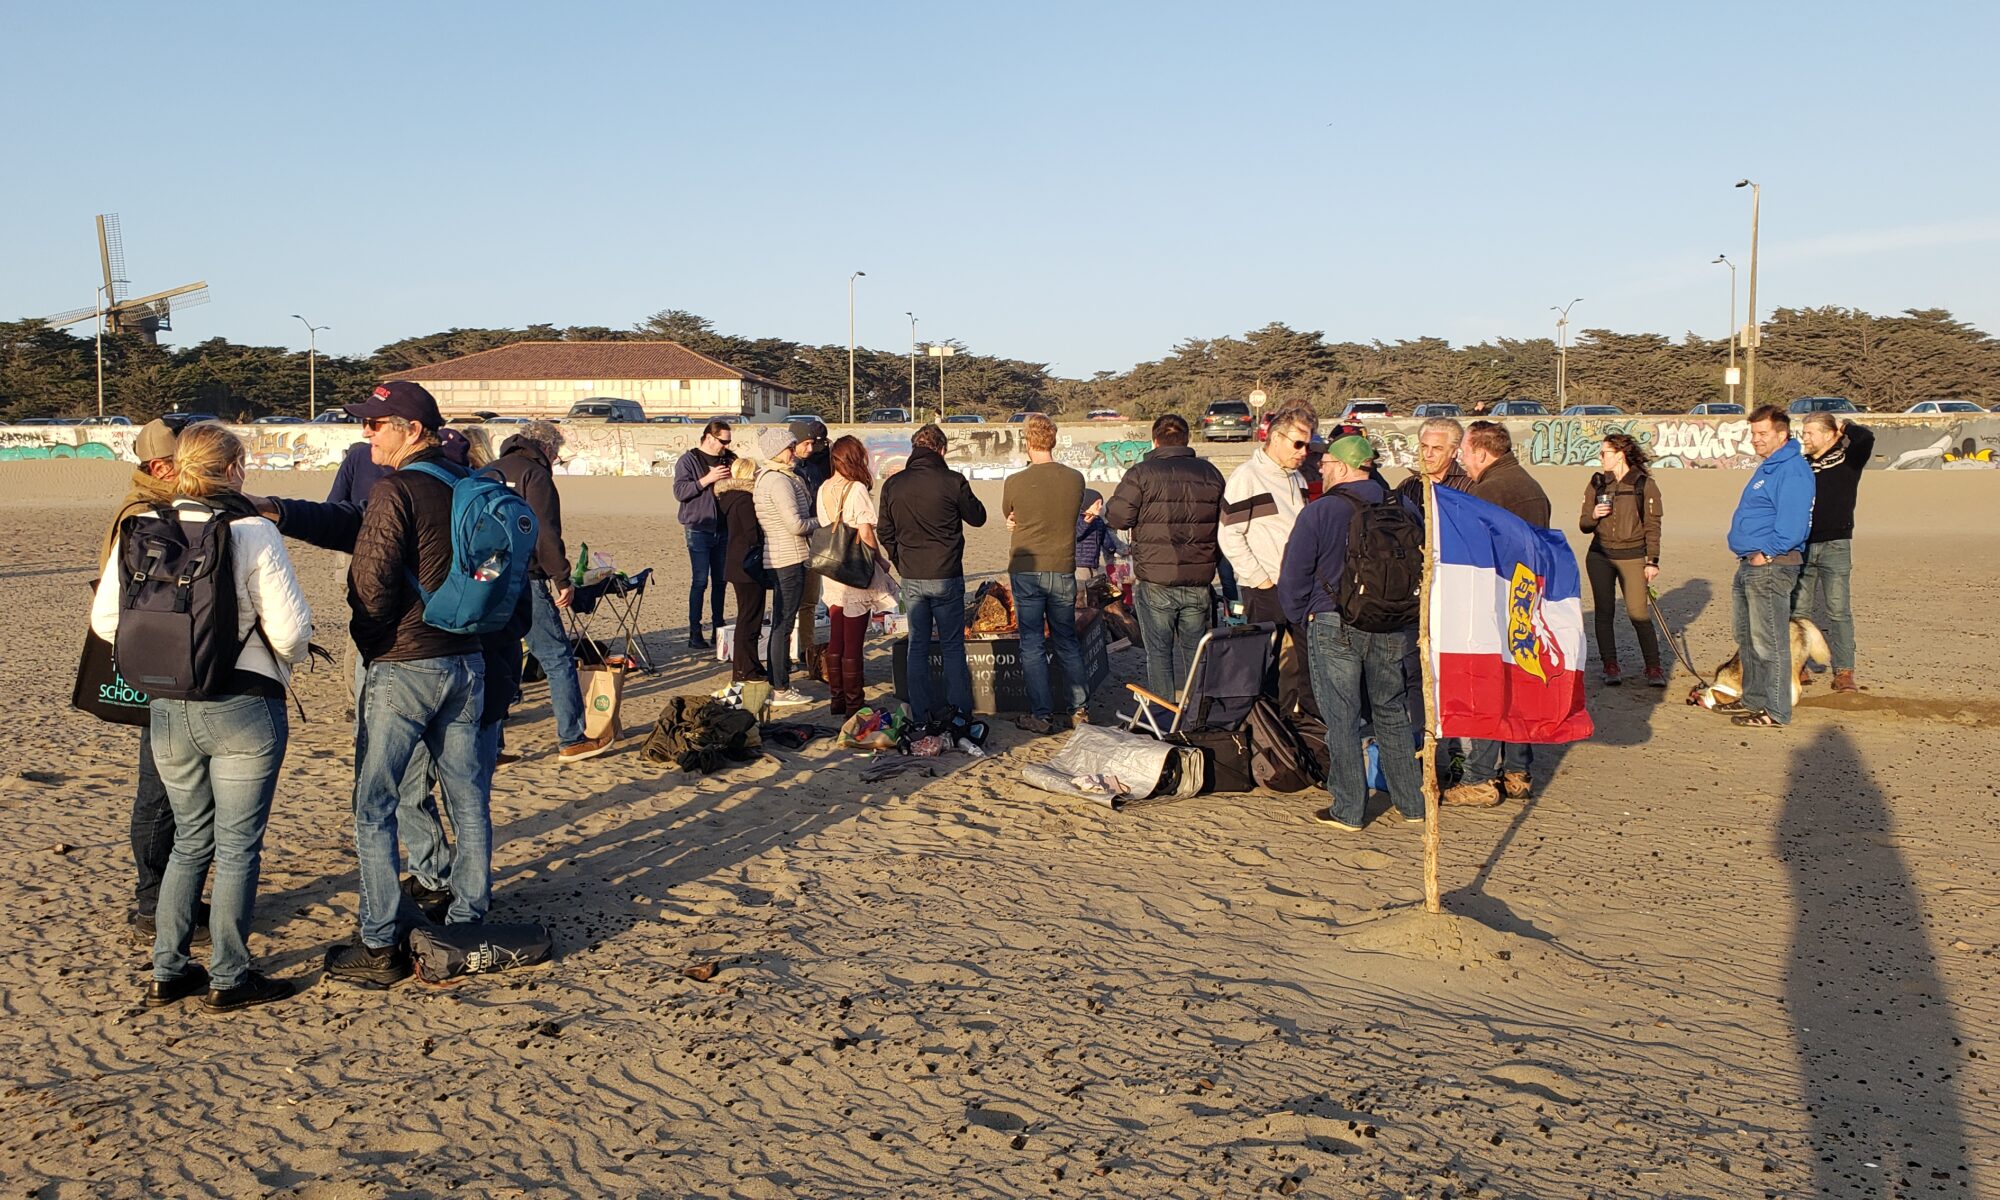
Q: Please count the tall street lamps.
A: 7